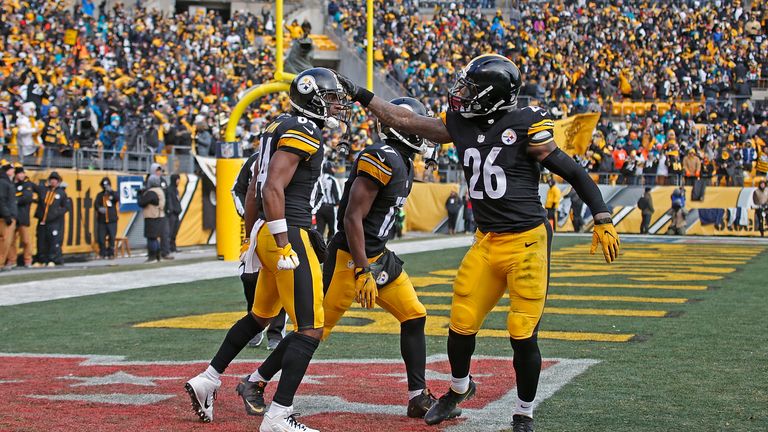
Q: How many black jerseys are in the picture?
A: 3